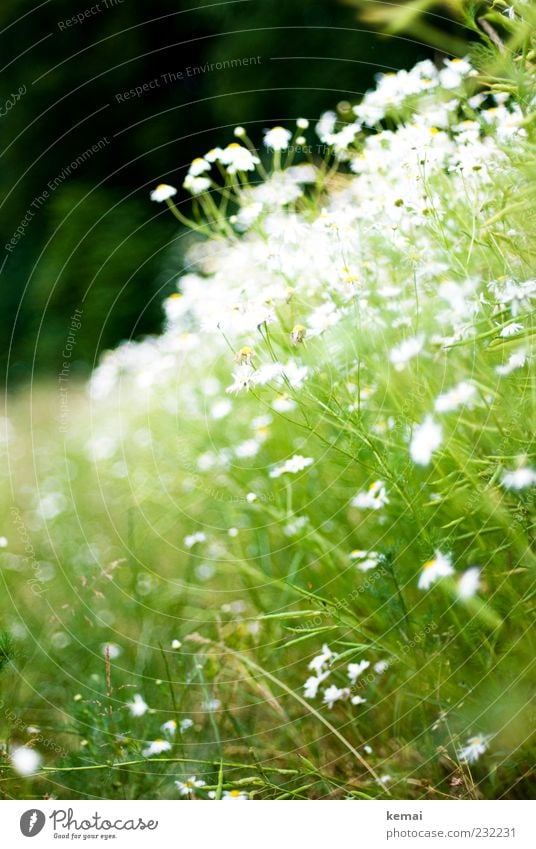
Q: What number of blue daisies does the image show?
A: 0